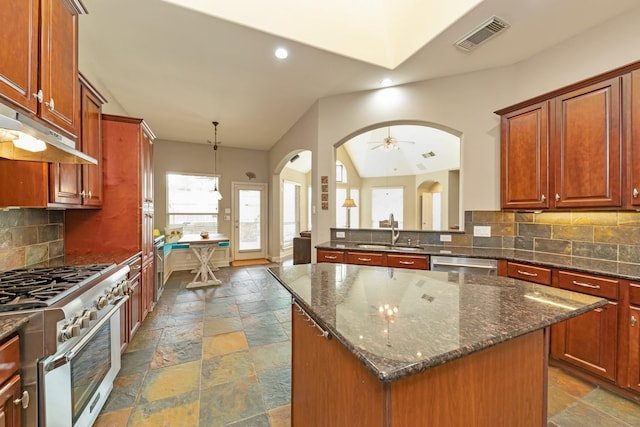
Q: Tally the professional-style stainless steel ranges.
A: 1